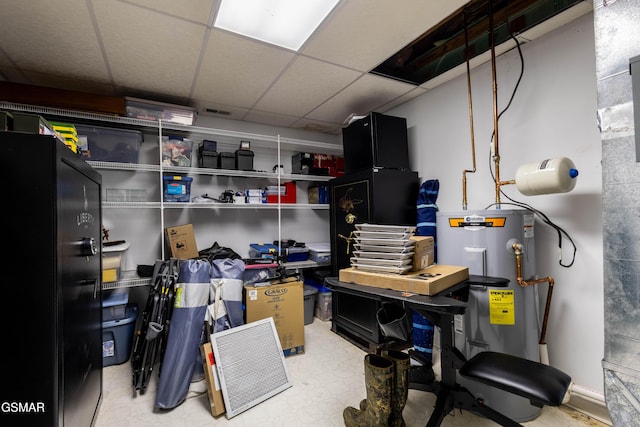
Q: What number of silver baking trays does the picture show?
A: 7